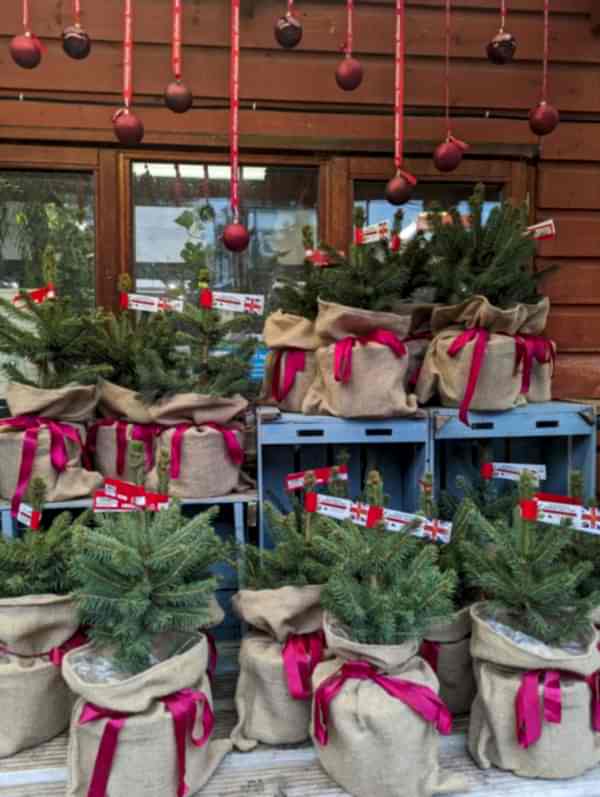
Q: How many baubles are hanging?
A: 11